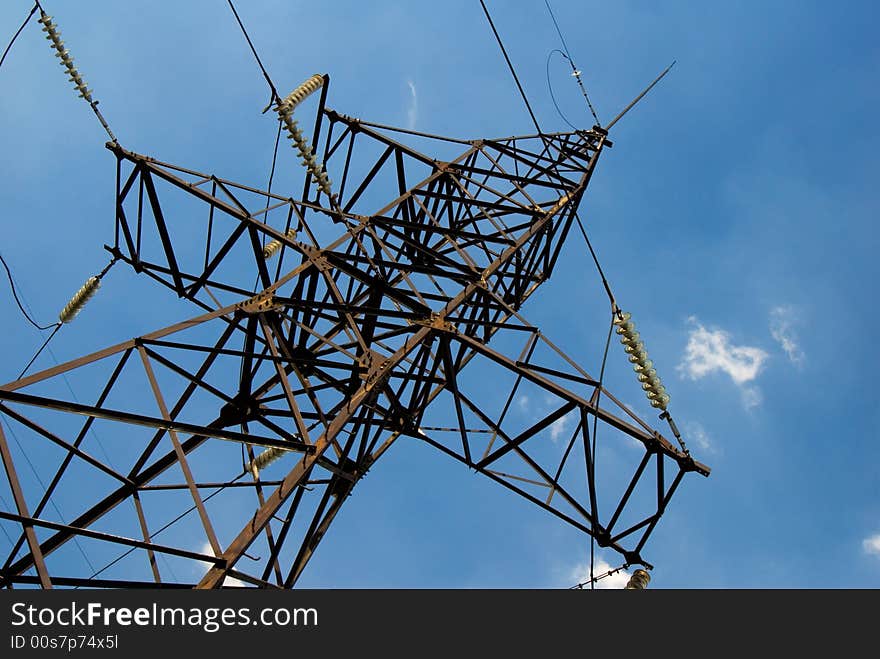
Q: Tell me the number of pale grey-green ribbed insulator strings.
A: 8